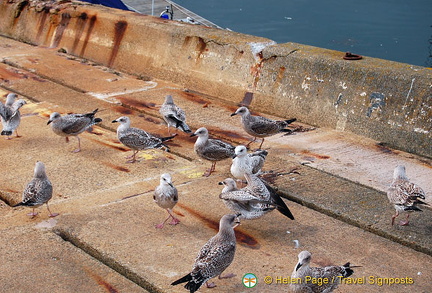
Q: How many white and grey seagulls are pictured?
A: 14